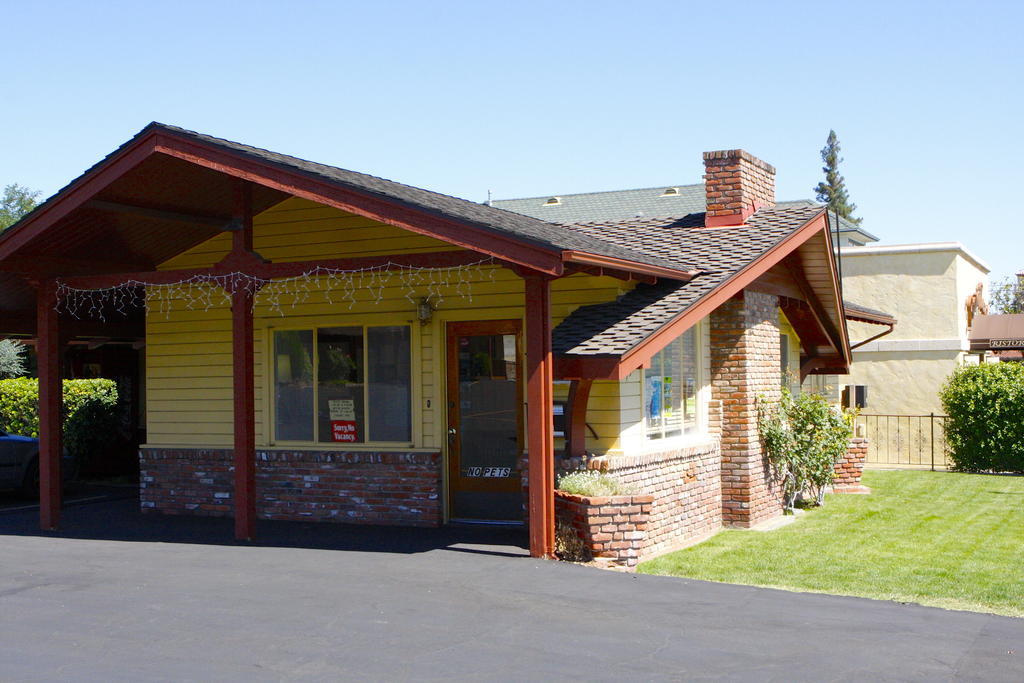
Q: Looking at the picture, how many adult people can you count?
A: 0